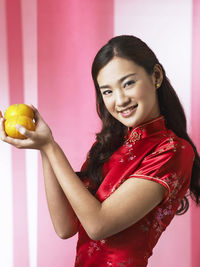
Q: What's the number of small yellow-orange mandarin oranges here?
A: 2